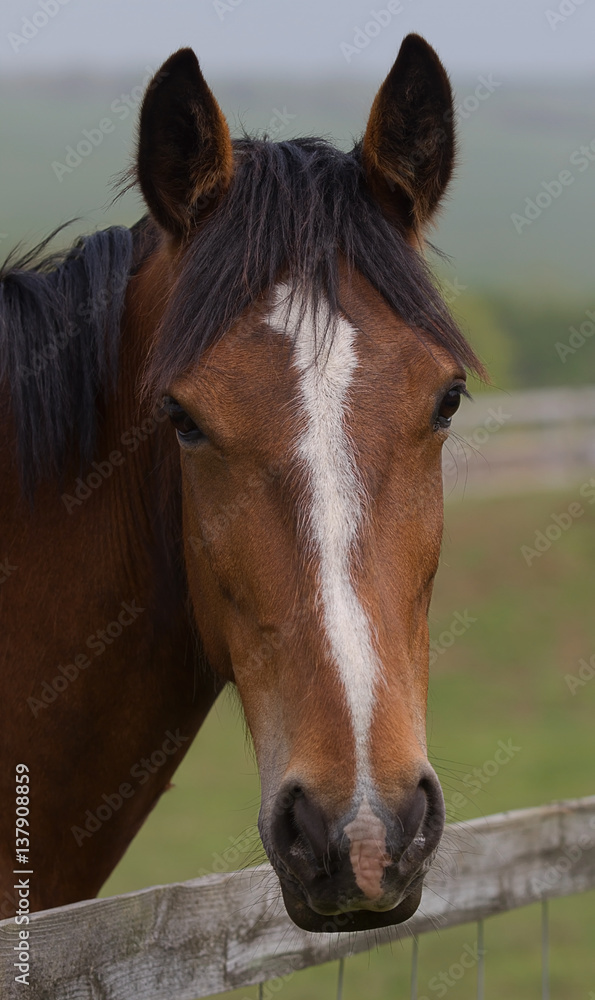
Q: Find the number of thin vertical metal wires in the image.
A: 5